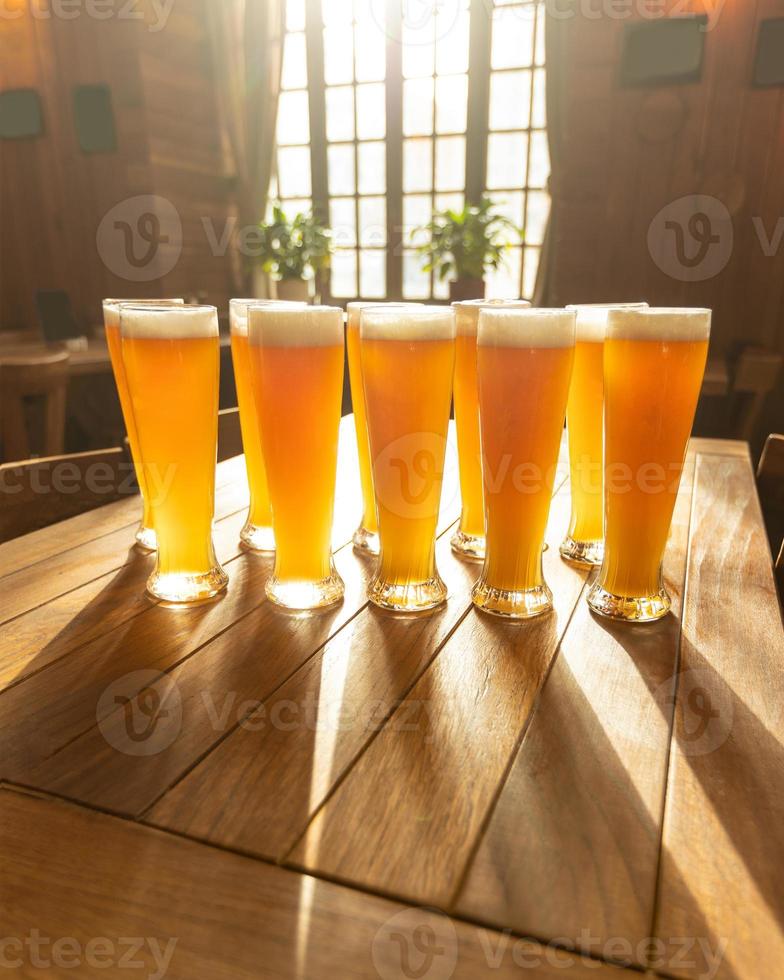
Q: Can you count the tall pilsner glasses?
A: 10